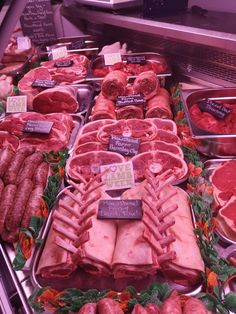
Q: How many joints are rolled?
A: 5